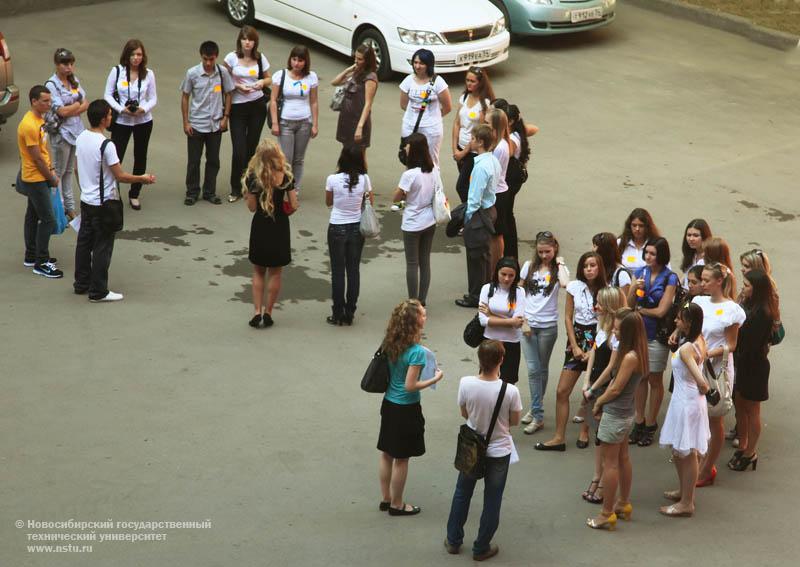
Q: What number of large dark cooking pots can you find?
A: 0